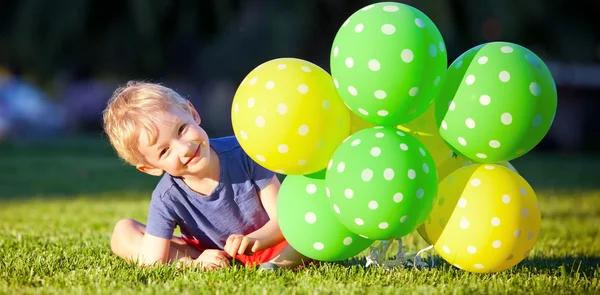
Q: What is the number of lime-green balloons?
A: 4